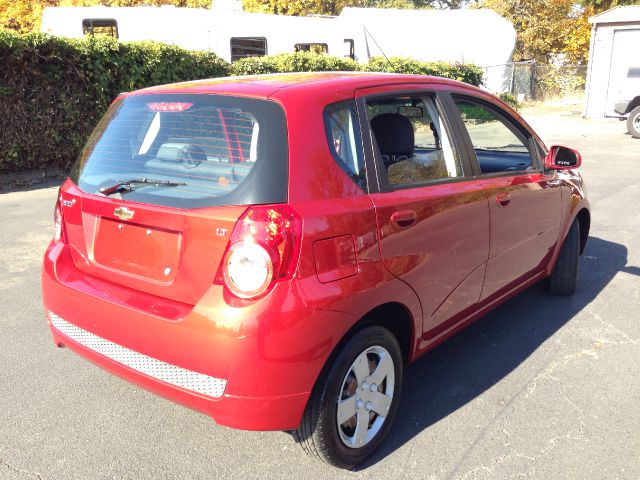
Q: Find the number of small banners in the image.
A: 0